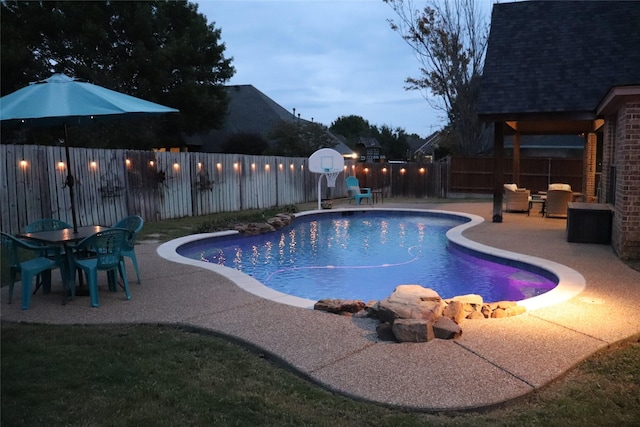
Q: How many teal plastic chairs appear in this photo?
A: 5